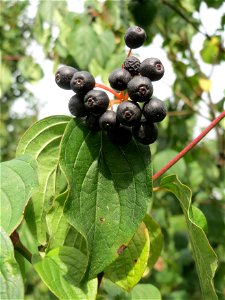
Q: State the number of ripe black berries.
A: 15